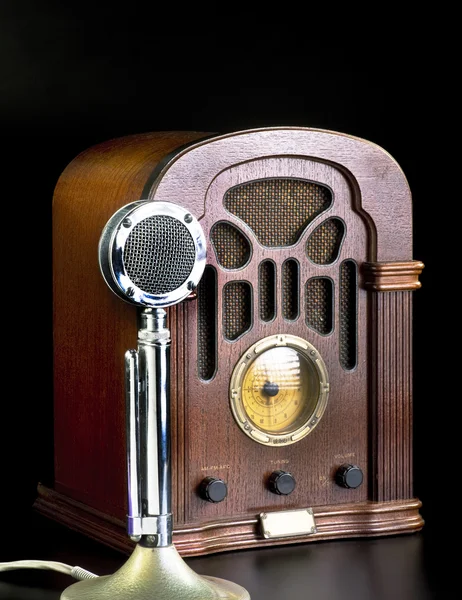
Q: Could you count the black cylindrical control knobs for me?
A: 3